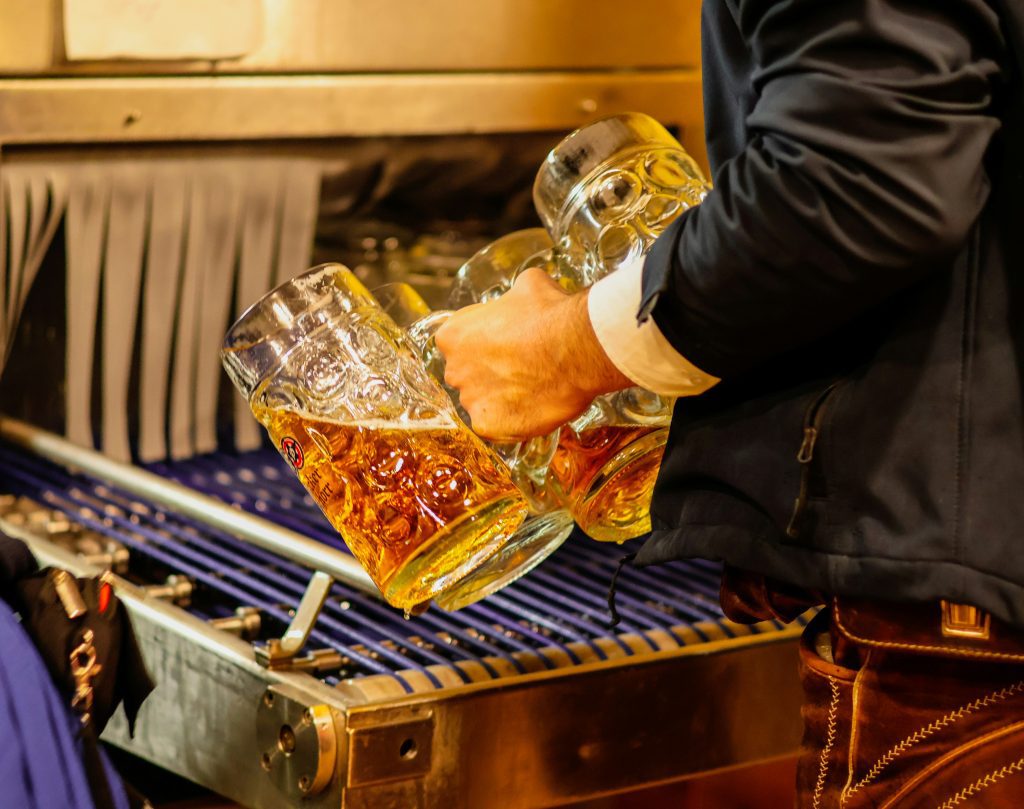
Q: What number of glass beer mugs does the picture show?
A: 4